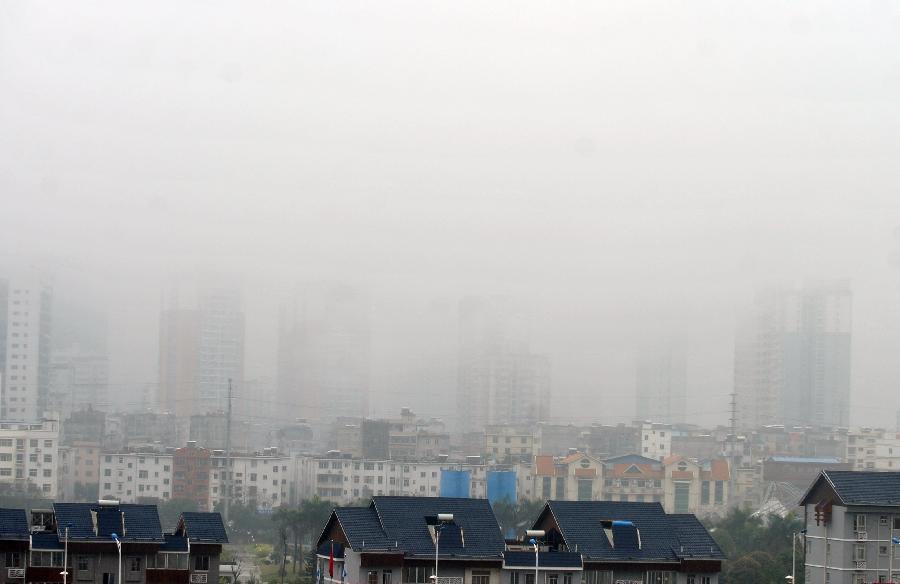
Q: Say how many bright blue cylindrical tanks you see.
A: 2